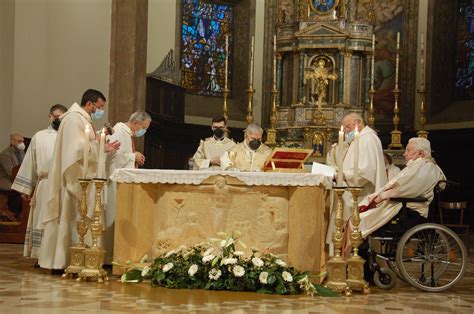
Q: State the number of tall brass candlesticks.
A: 10